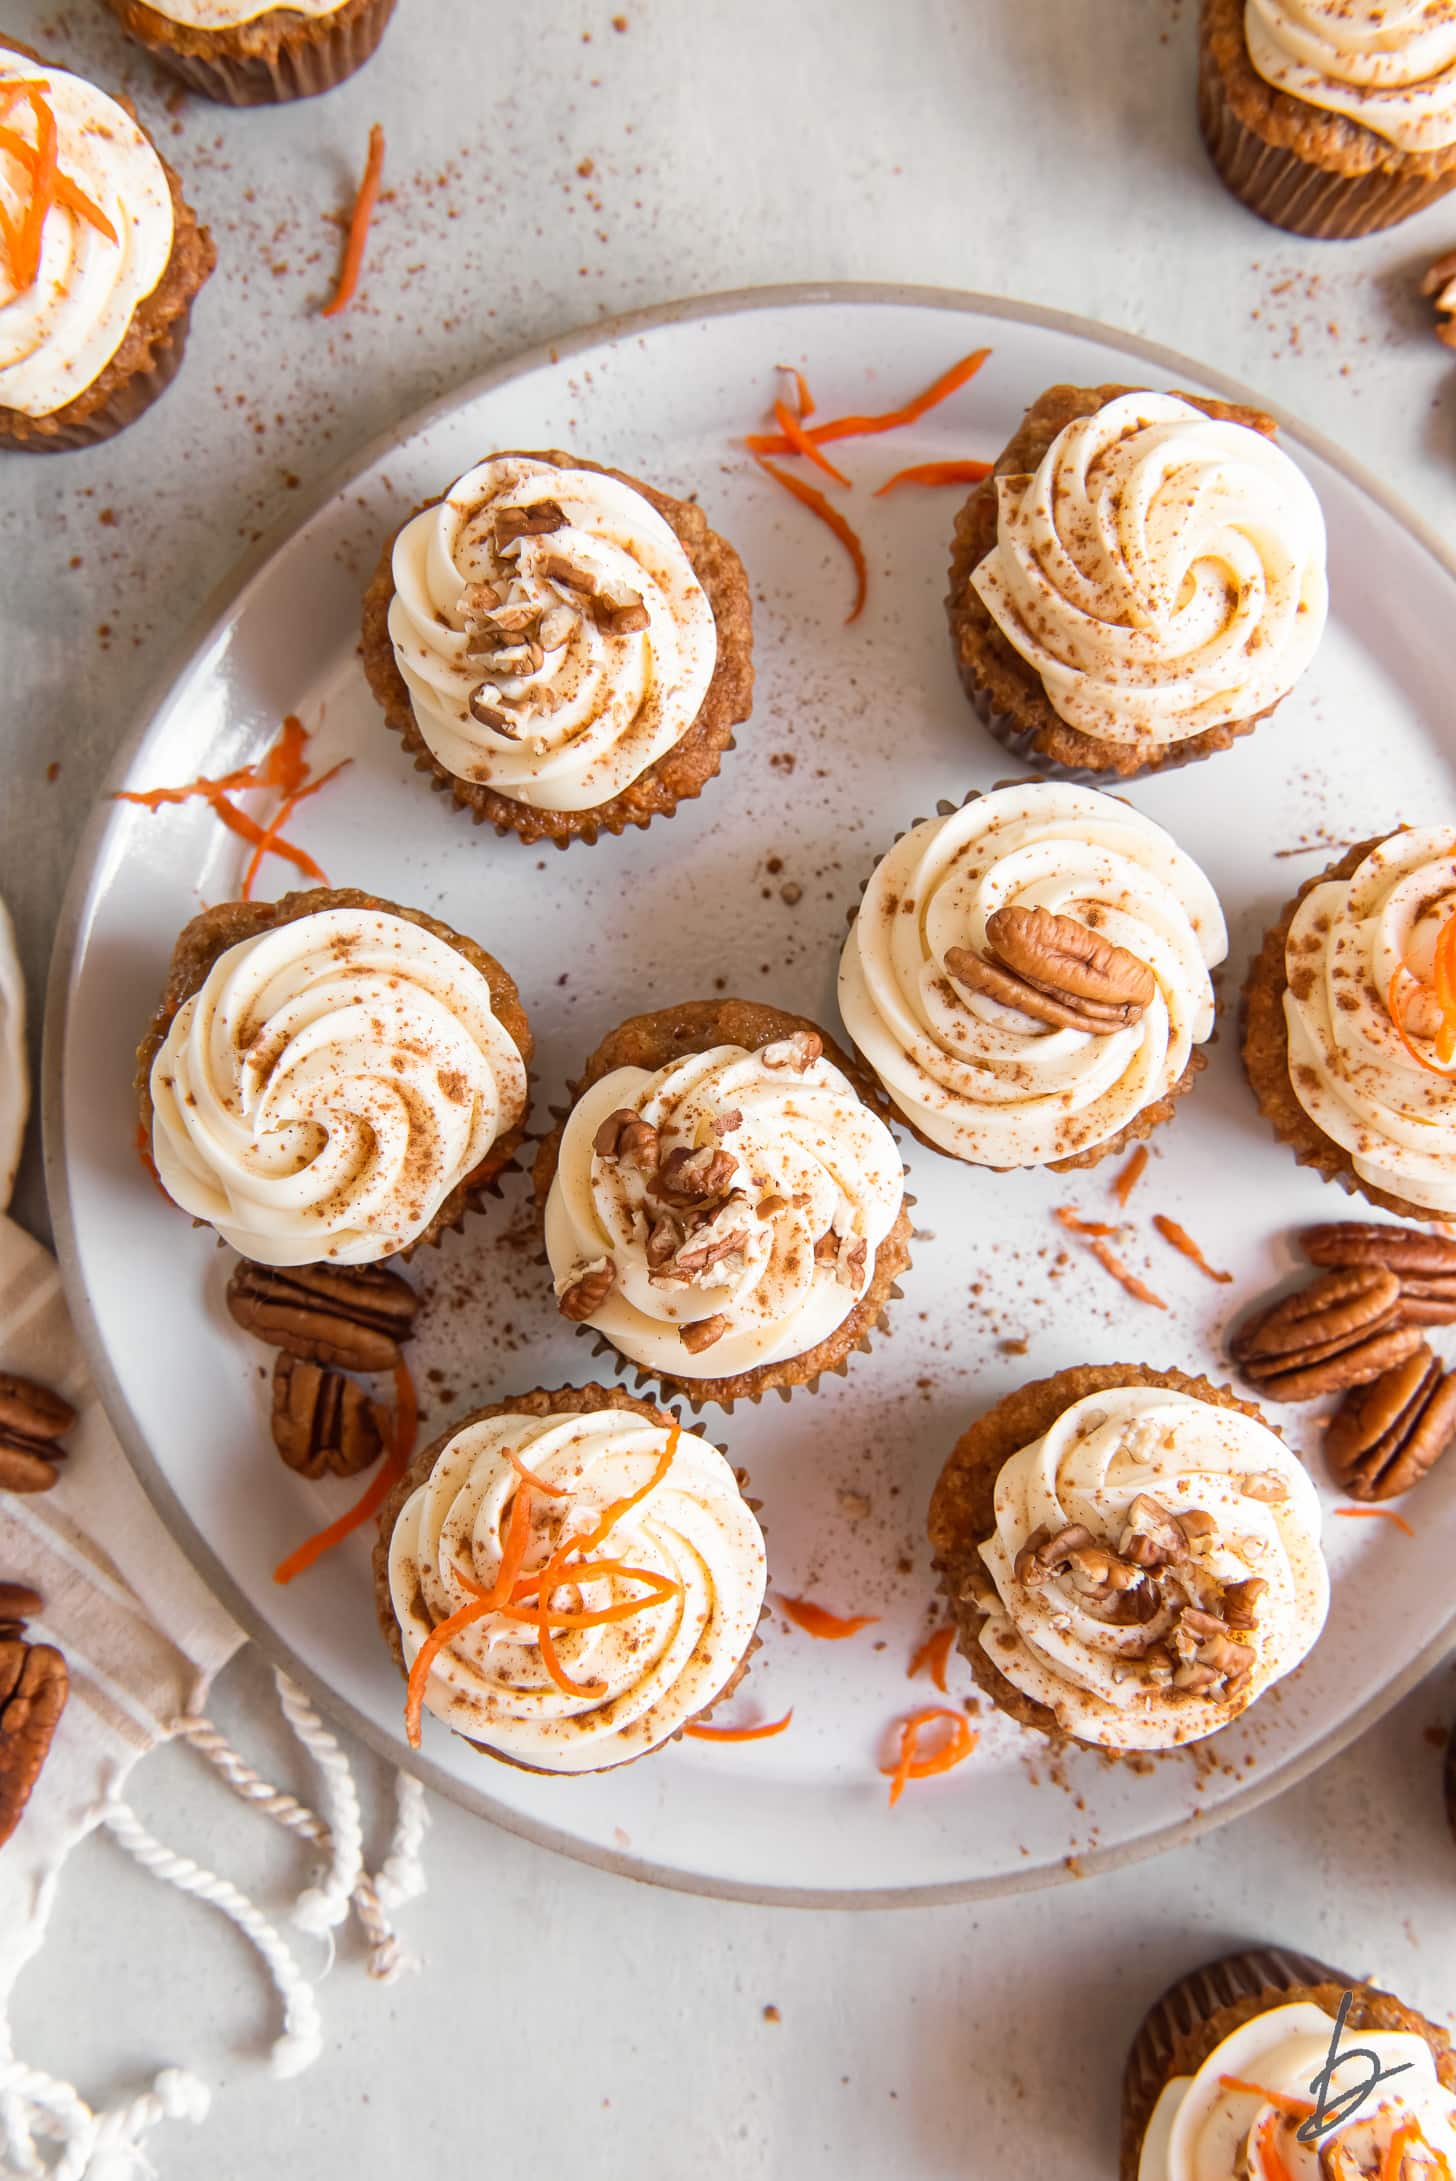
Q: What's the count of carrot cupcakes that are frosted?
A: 12